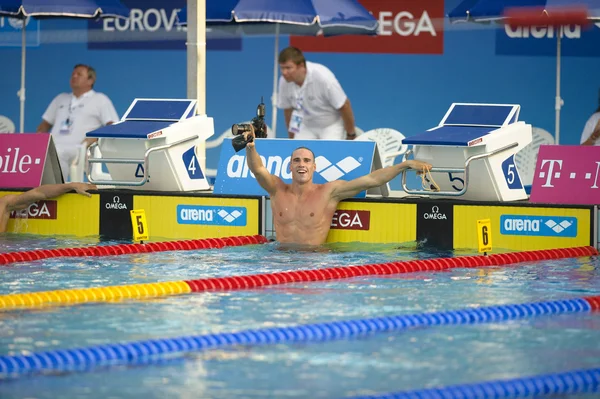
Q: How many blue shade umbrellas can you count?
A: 3